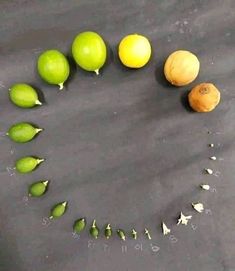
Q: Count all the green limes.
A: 11